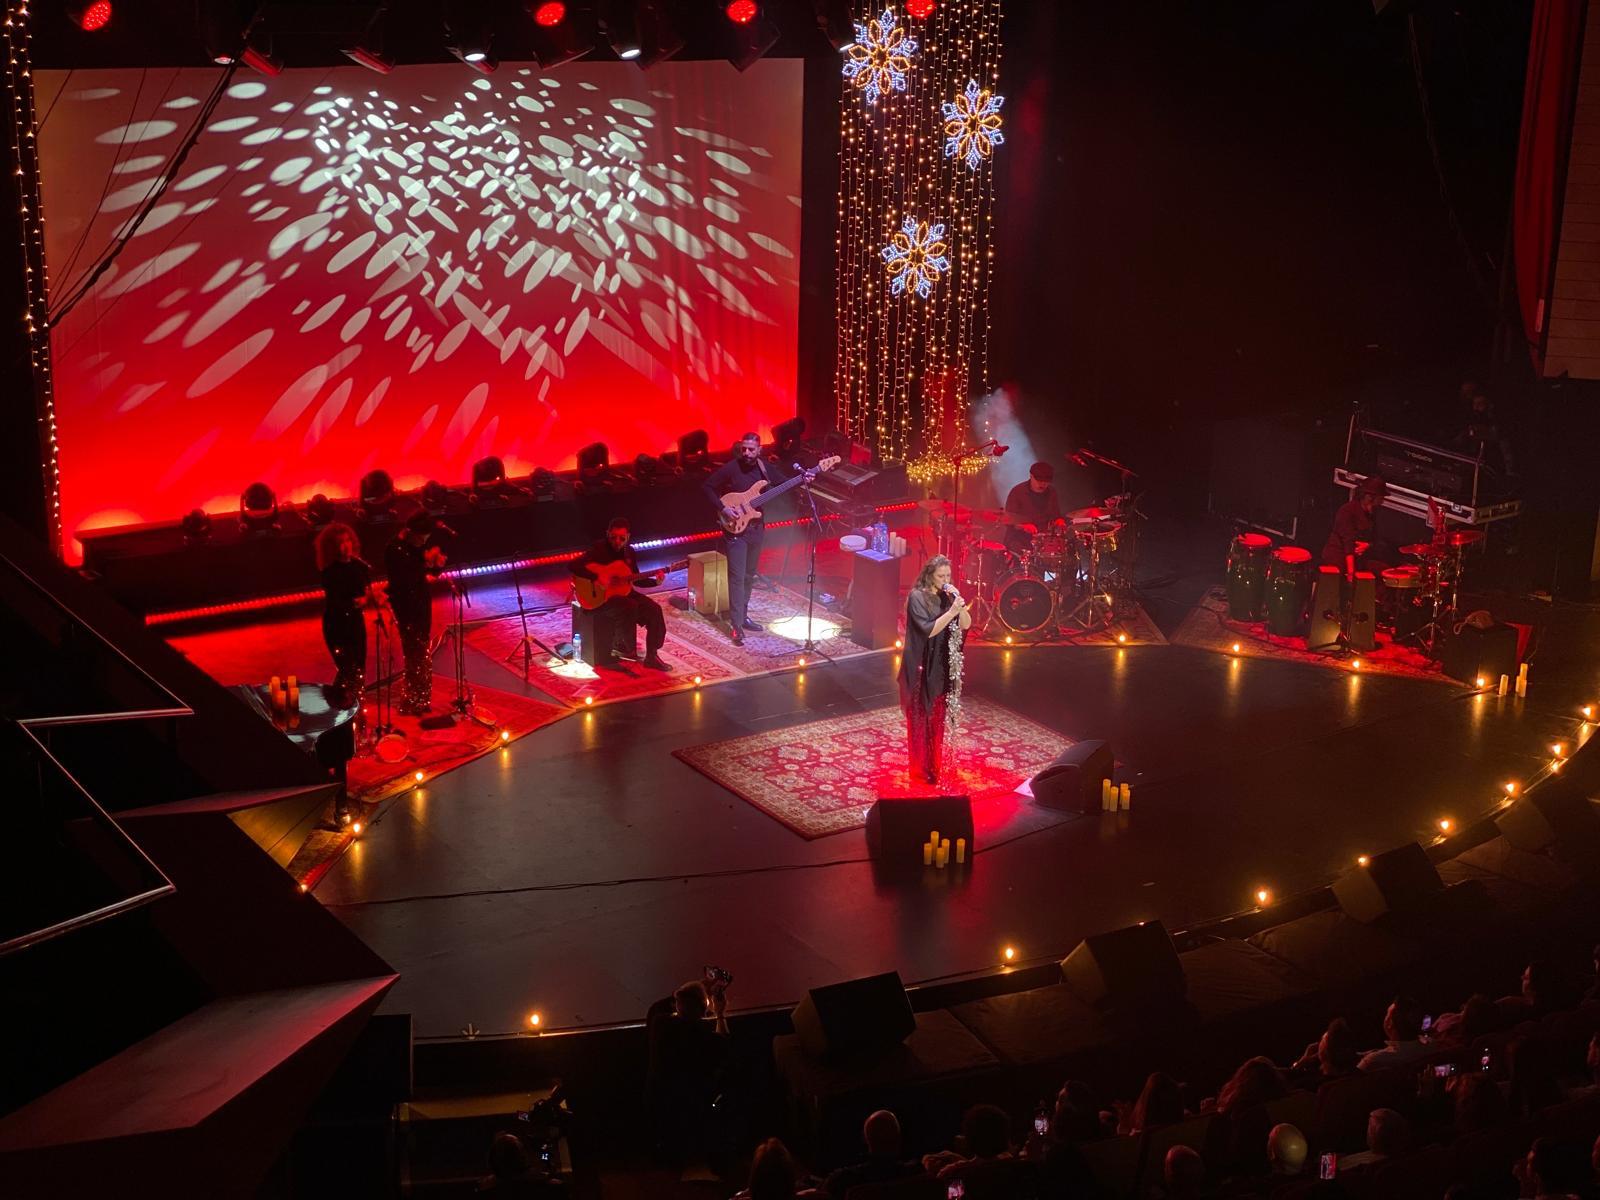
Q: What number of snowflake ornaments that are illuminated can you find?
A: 3